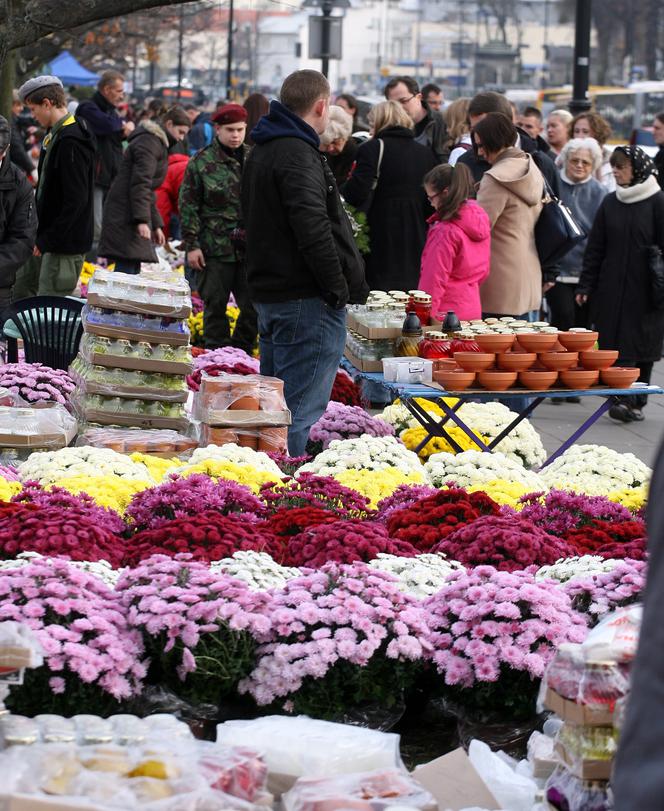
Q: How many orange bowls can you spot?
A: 12